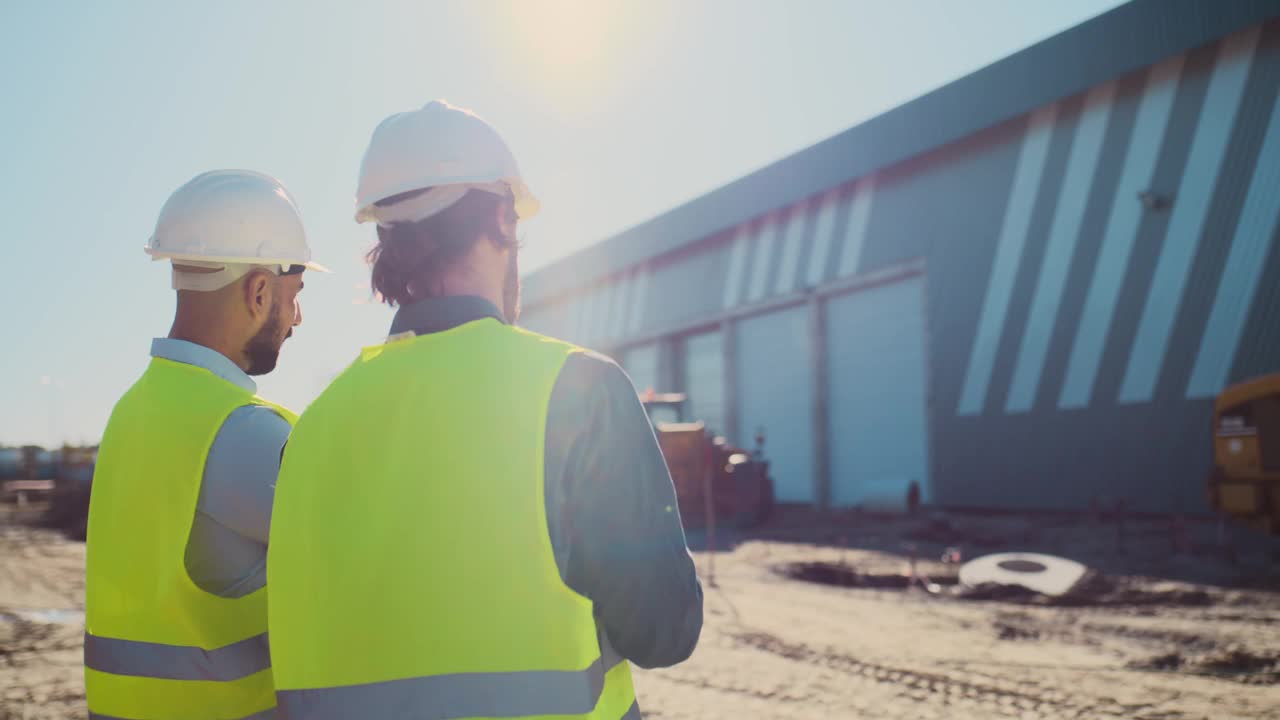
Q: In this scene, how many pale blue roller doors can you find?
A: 4